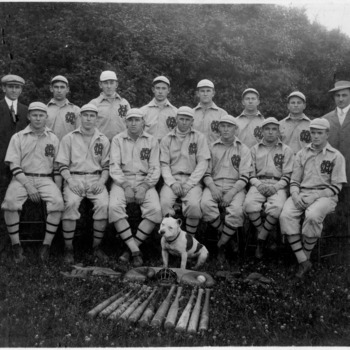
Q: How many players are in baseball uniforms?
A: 13